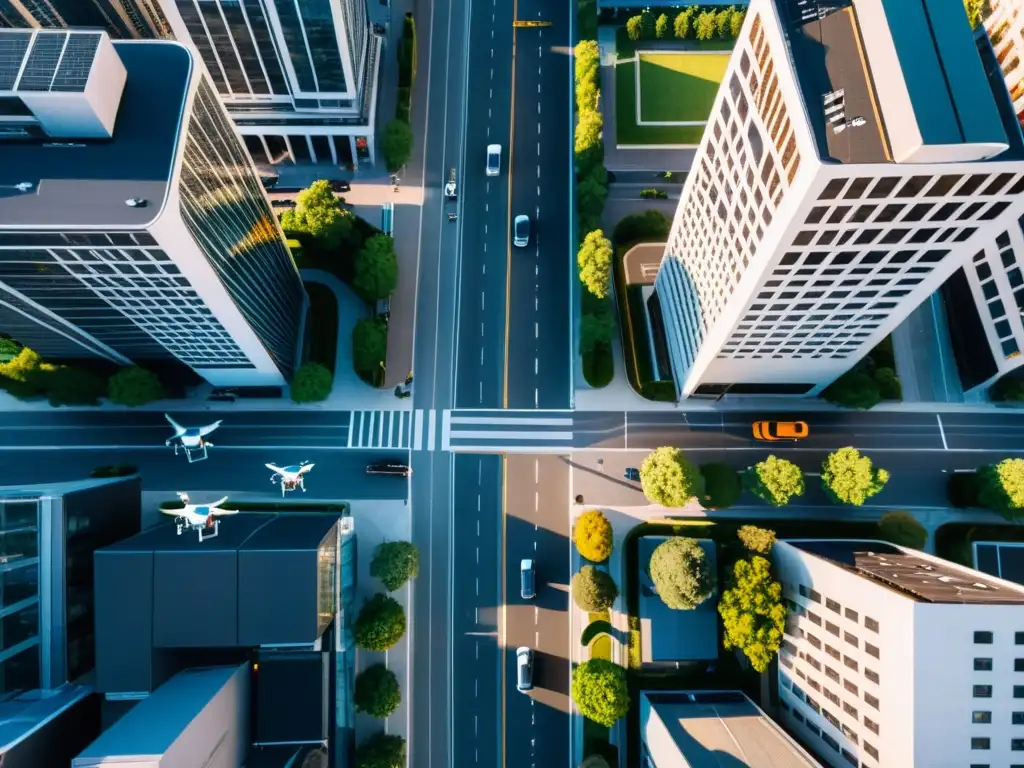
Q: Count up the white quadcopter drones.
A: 3